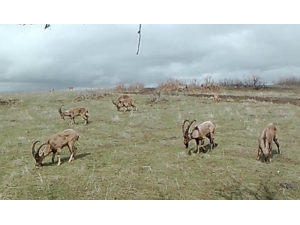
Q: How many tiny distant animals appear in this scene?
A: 2